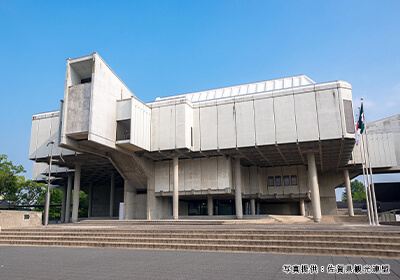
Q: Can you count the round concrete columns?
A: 12